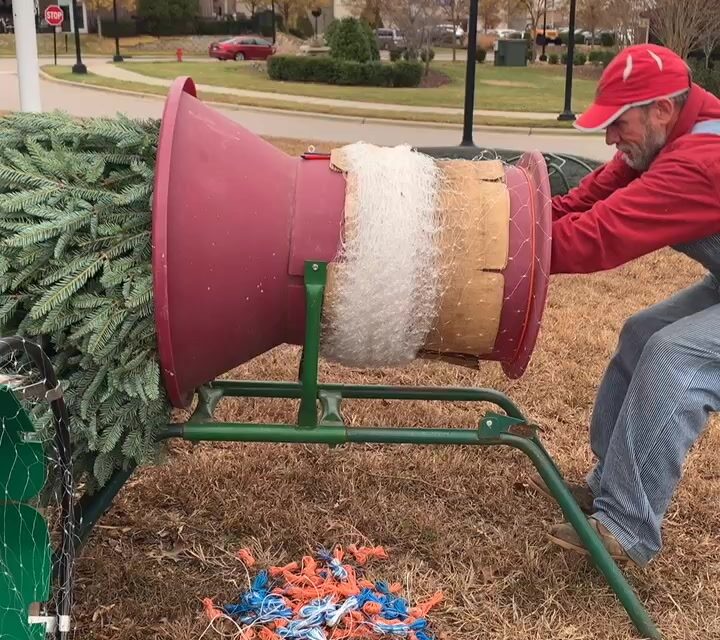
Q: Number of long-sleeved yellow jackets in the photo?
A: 0